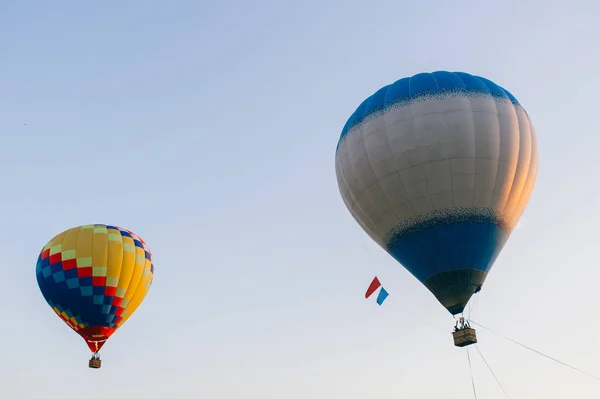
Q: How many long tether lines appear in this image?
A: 3